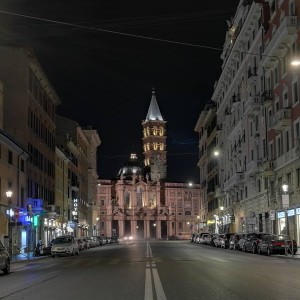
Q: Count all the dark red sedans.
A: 0